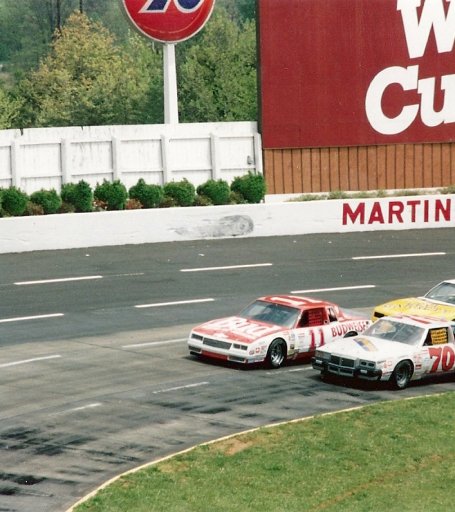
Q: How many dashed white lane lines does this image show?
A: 11